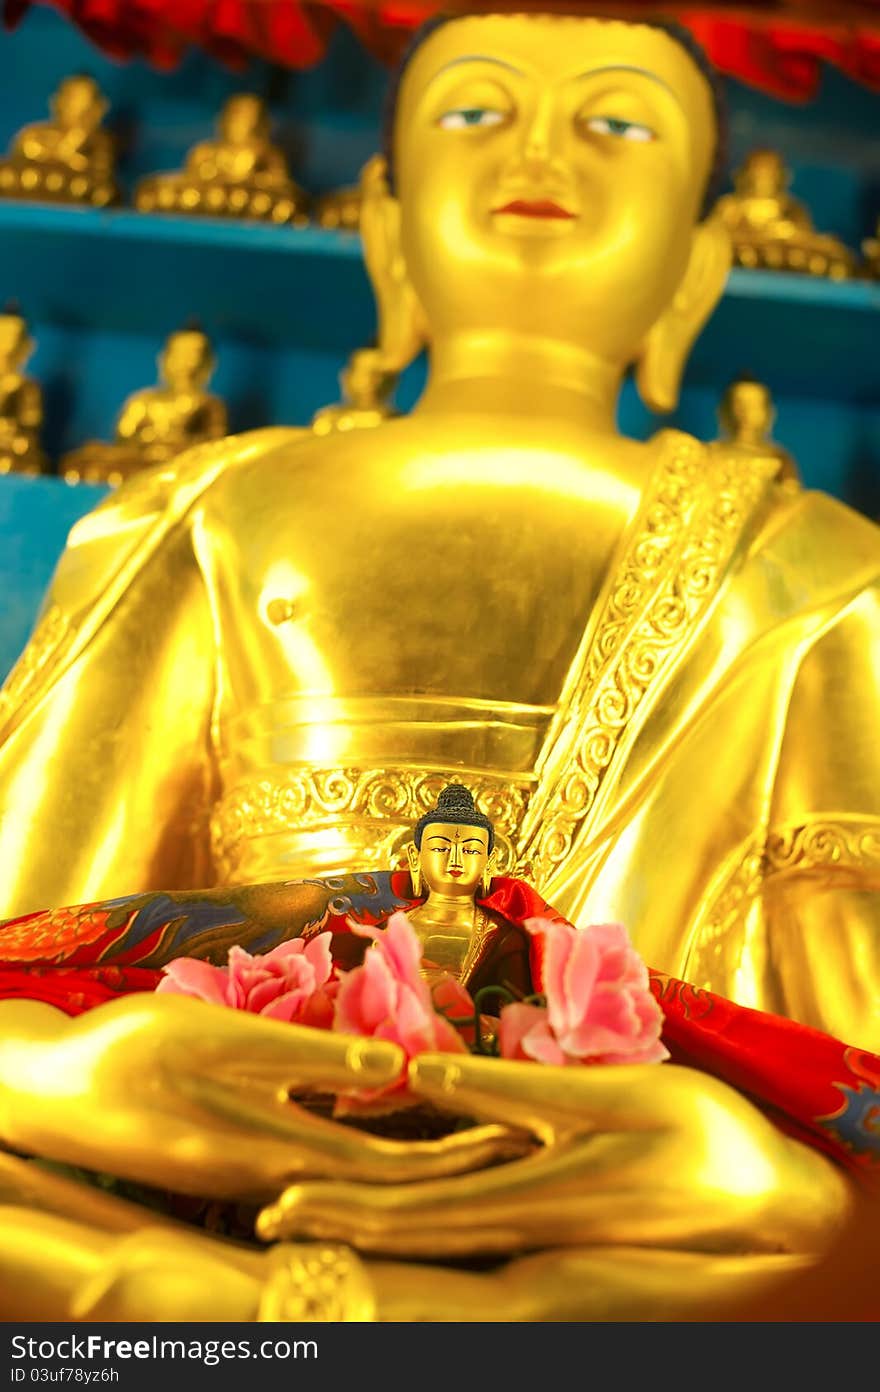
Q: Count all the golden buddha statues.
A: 11